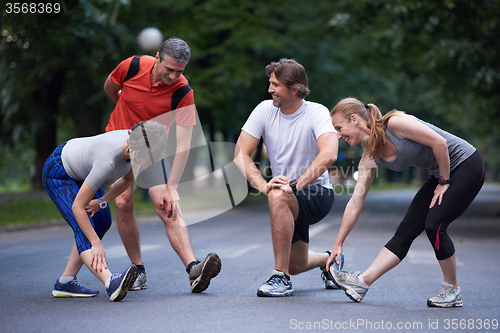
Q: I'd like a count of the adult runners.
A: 4